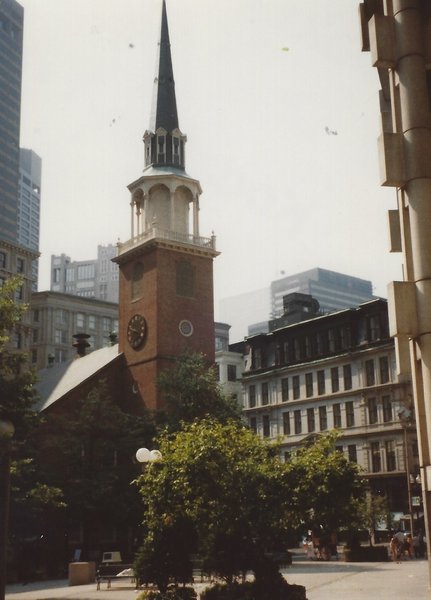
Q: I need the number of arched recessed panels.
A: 2